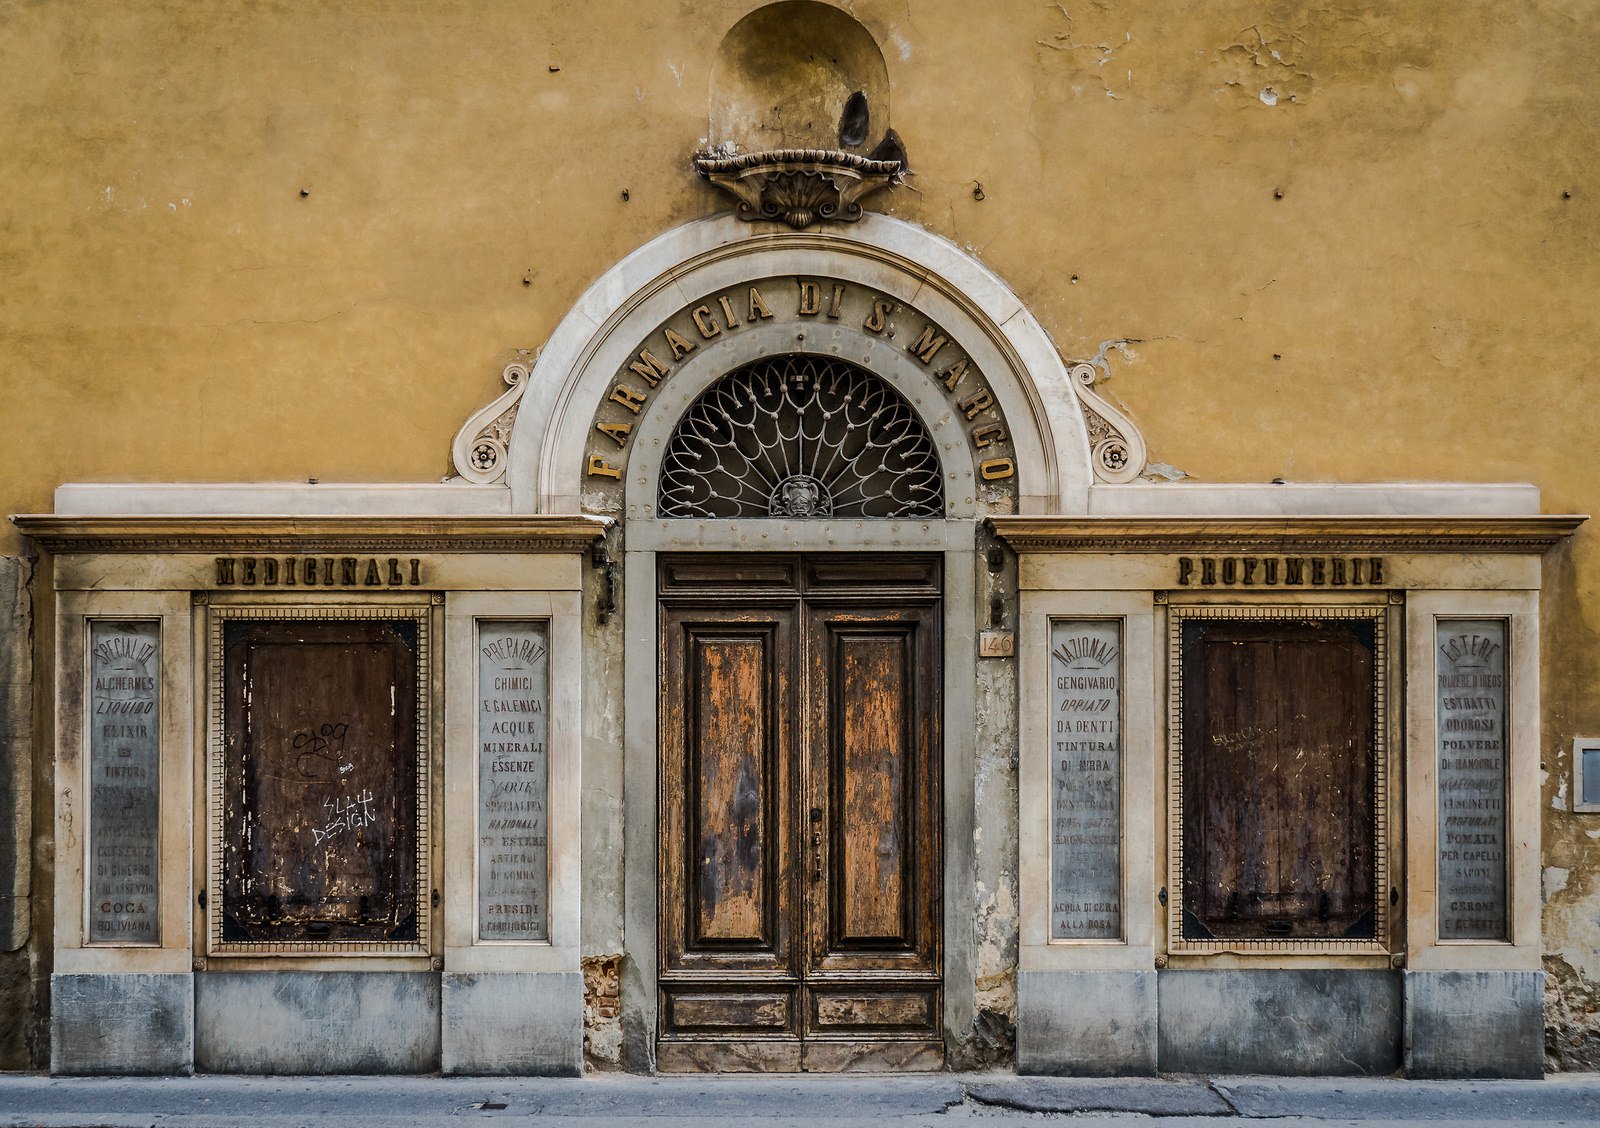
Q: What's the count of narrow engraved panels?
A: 4